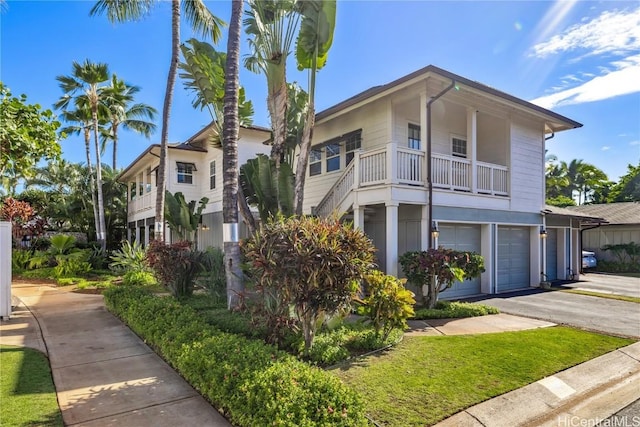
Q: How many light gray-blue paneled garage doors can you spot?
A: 3